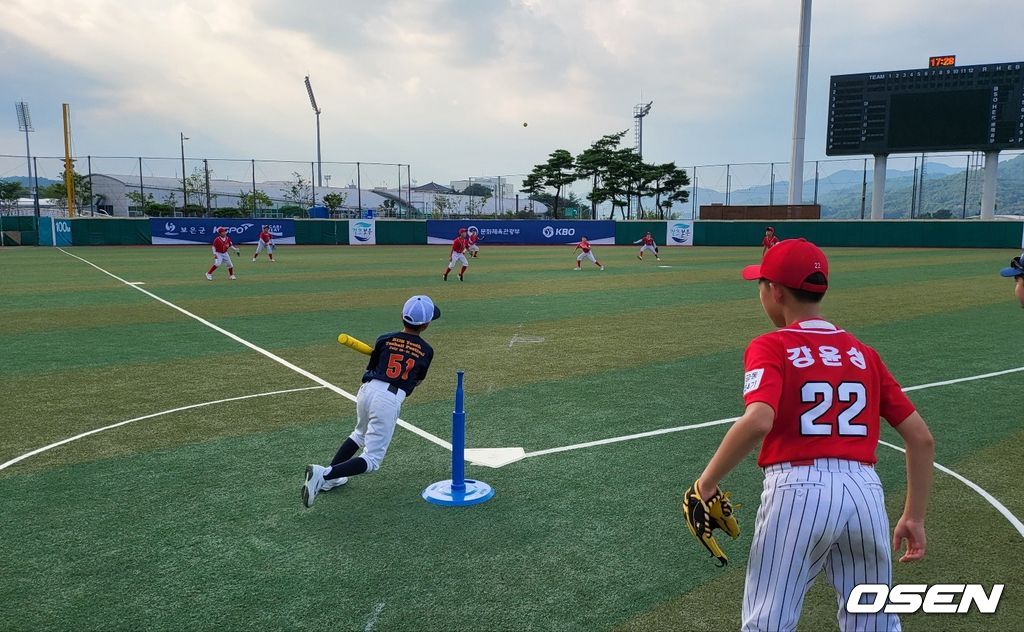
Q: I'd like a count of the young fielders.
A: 8